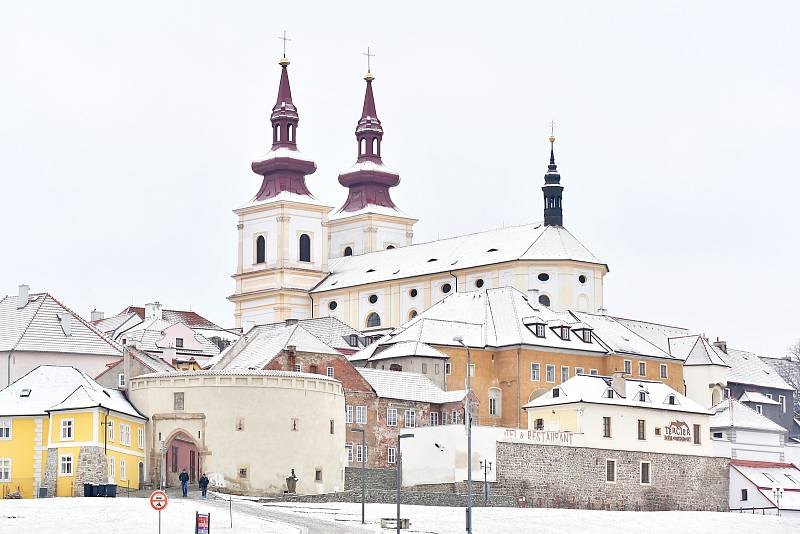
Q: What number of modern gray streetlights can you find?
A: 3